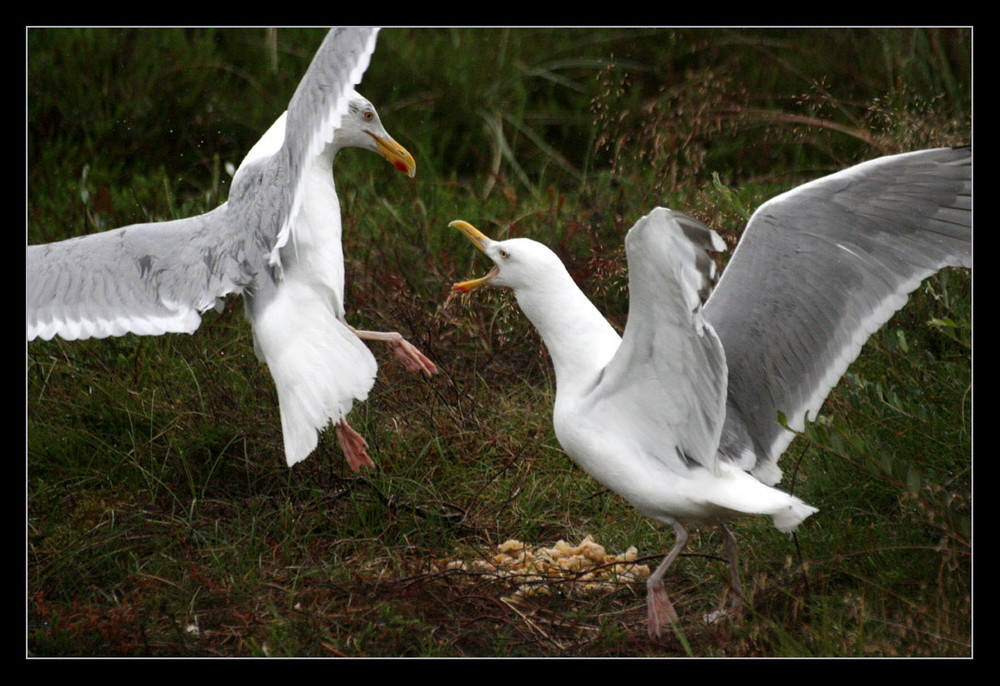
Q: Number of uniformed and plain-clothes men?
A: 0